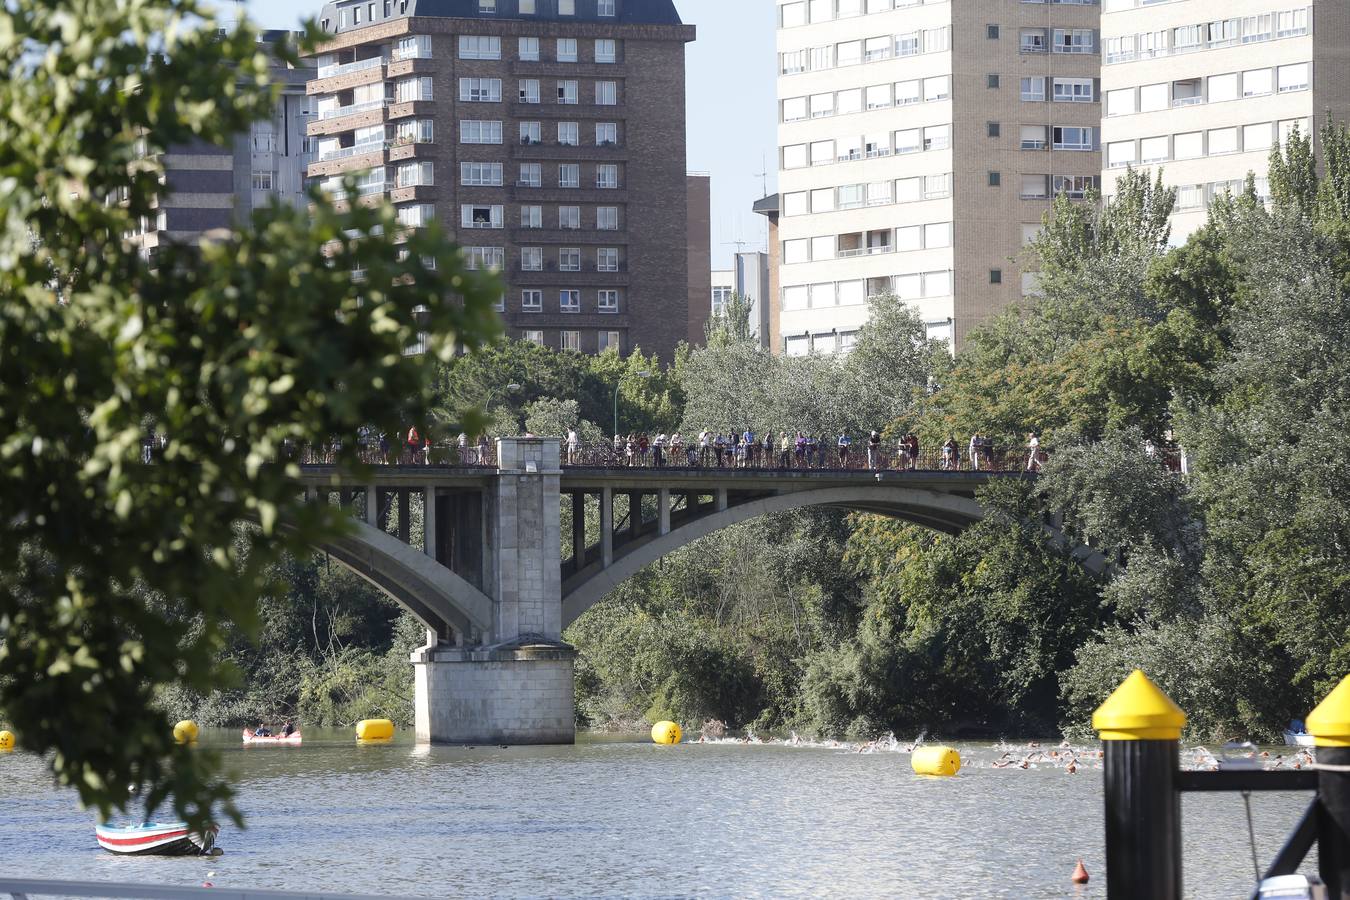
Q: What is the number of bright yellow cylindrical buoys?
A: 5